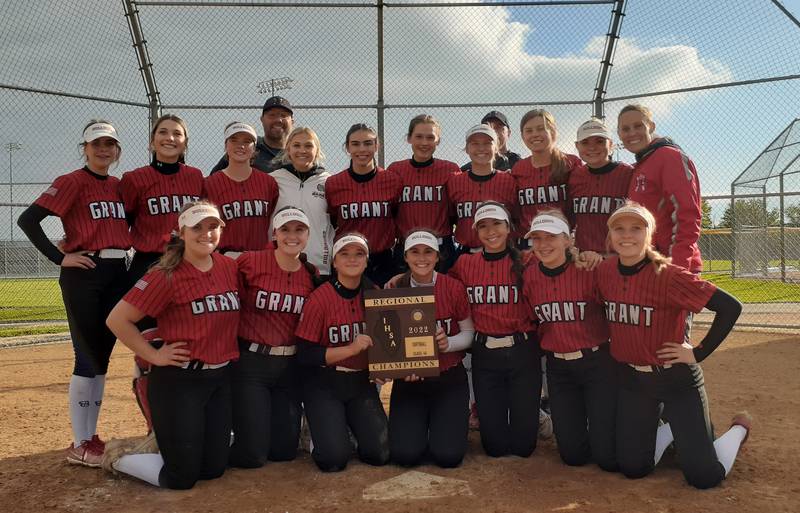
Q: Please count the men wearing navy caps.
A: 2